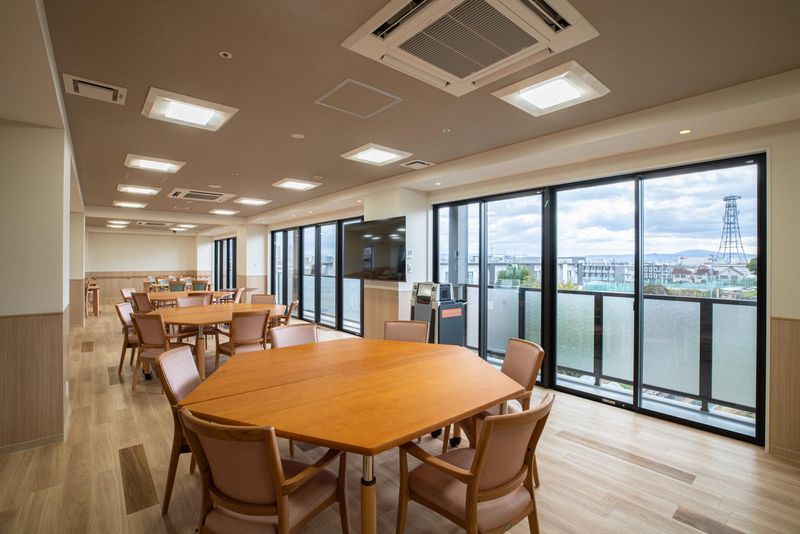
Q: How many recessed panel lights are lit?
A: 13